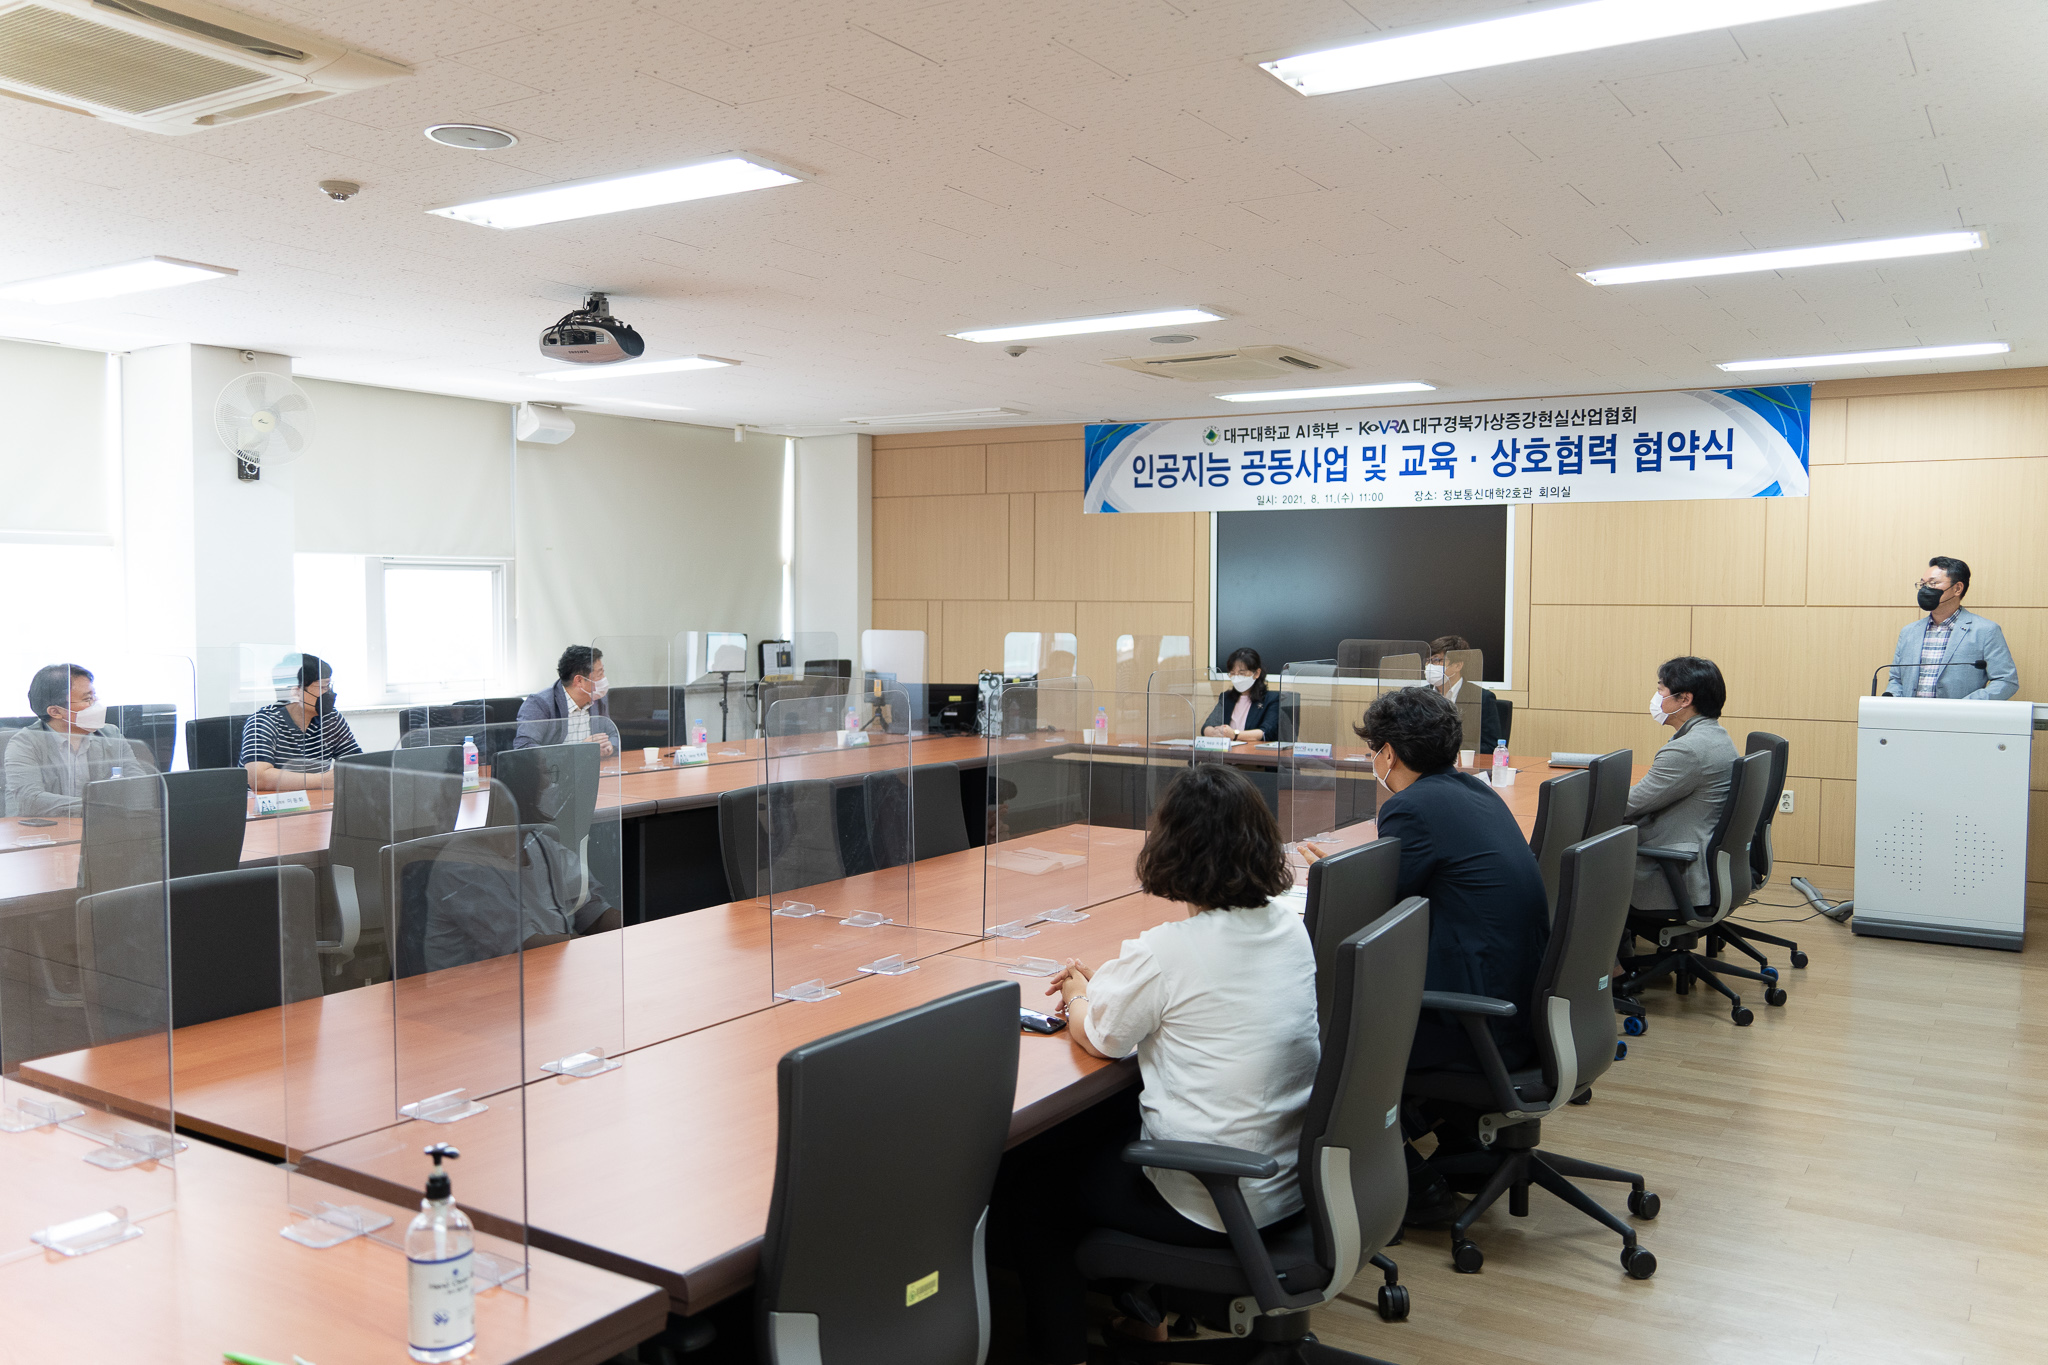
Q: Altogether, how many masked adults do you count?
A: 8